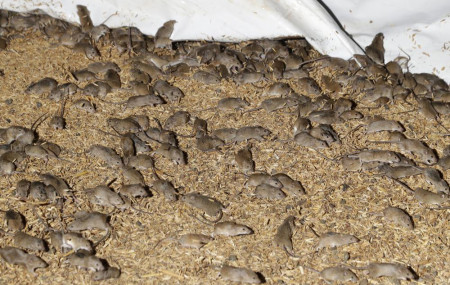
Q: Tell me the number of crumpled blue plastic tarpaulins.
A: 0